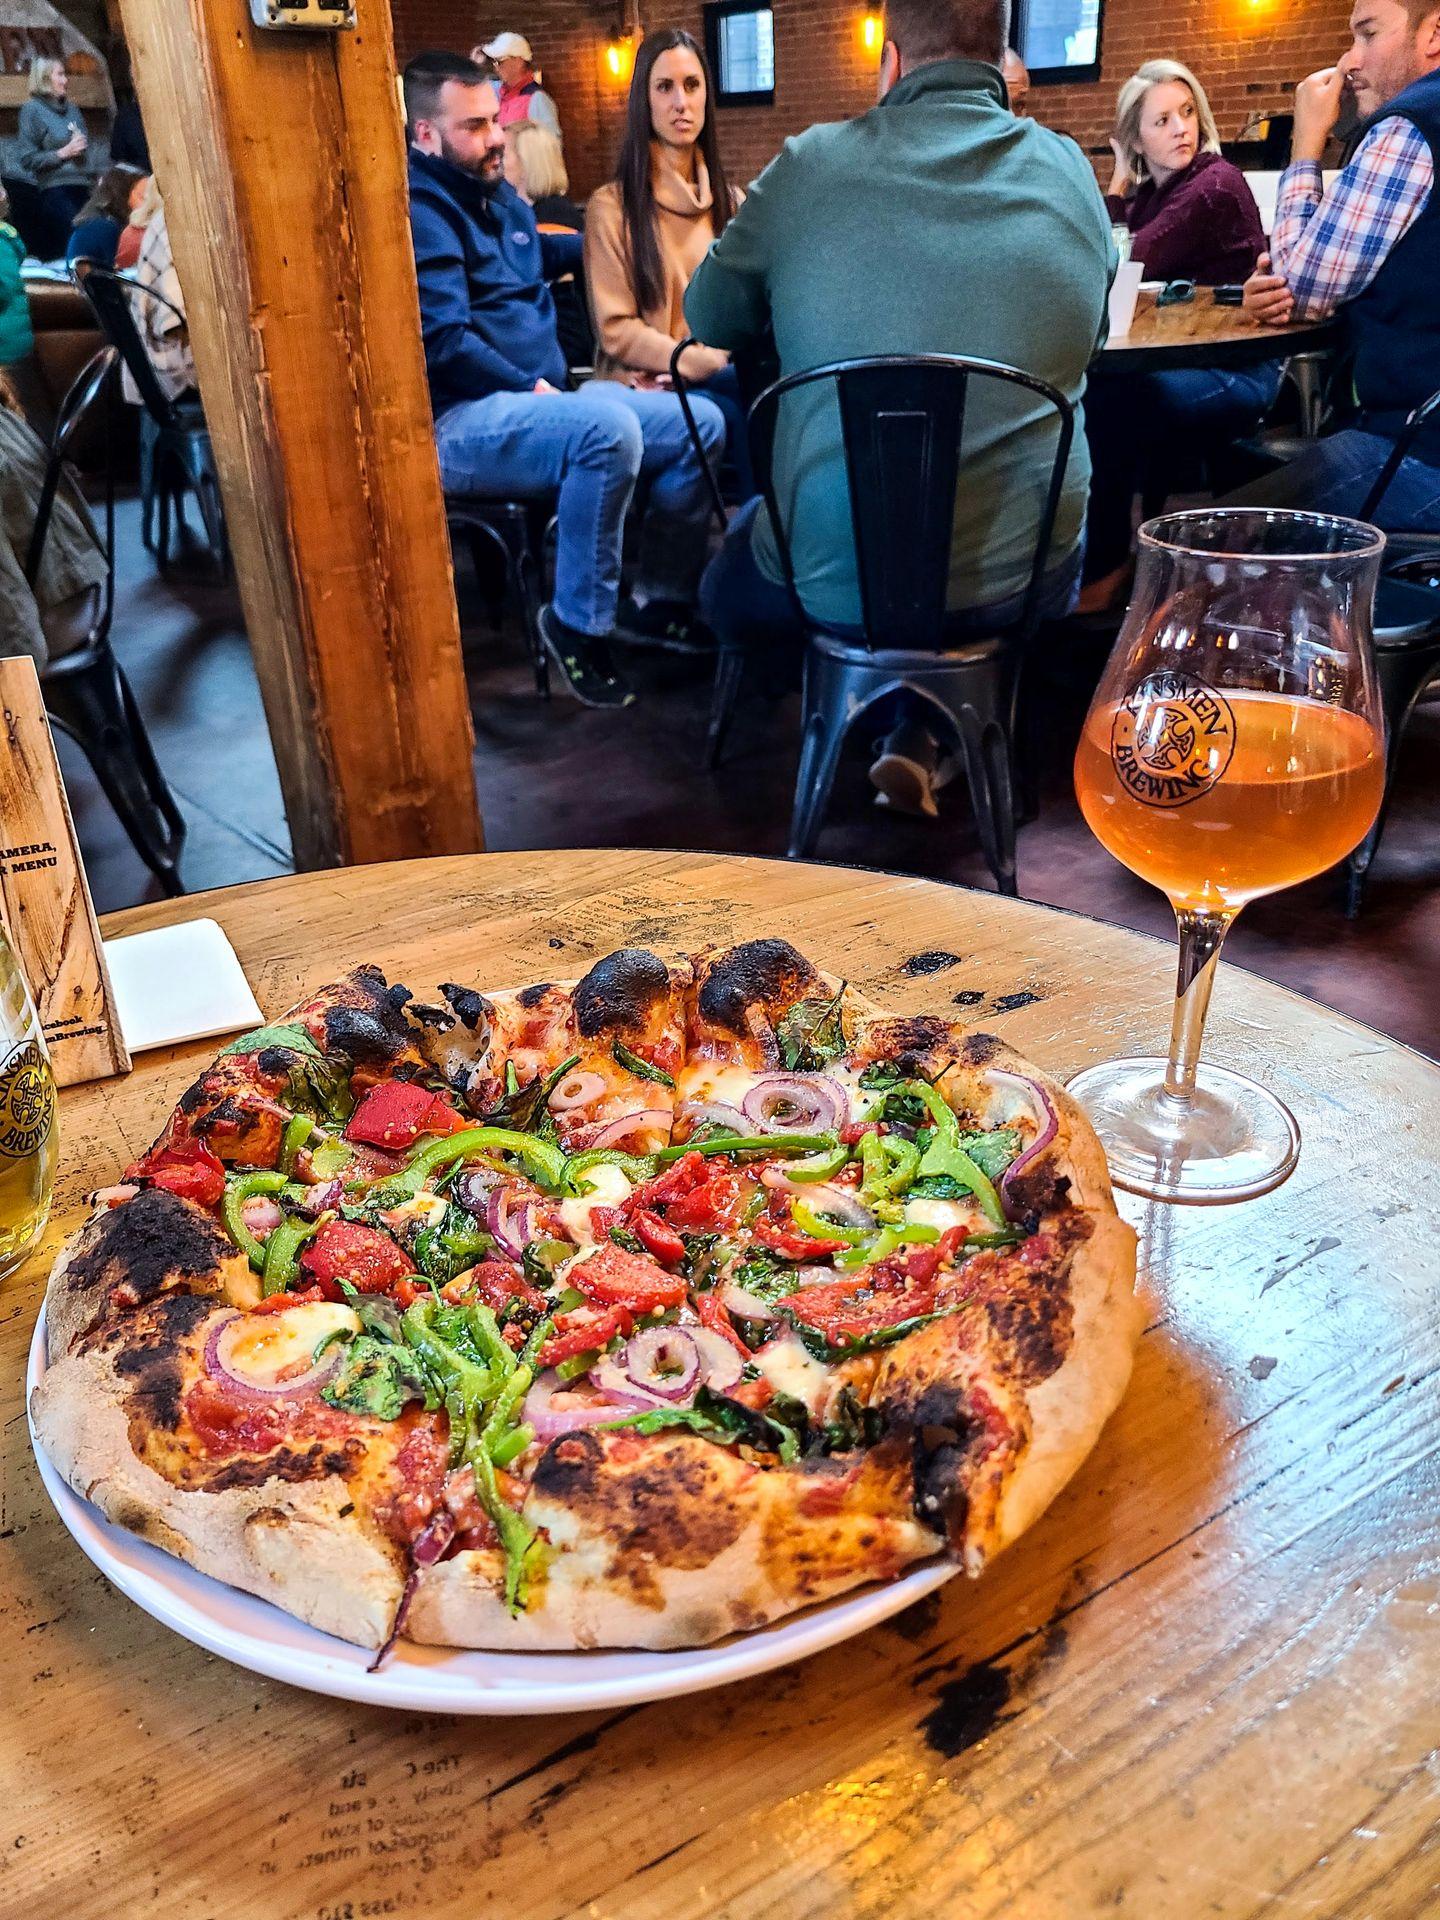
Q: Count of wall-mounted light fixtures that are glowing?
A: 3